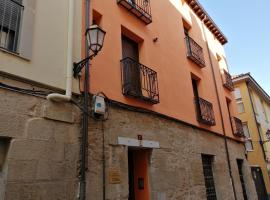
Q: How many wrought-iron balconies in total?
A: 6